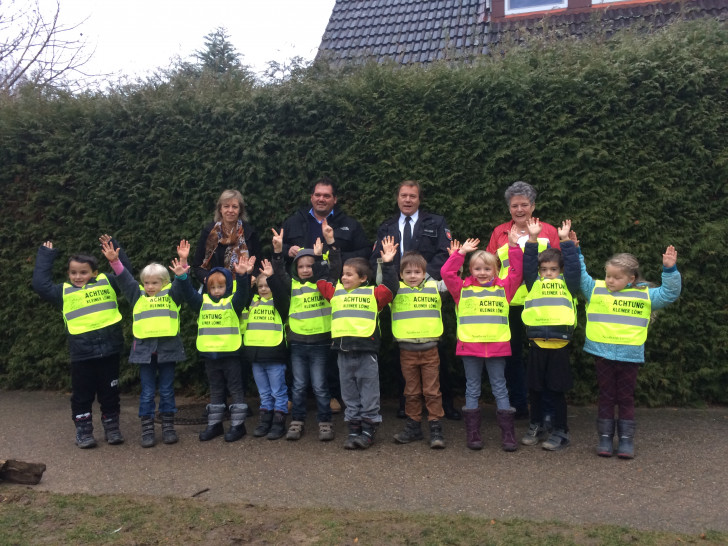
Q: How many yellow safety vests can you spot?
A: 11